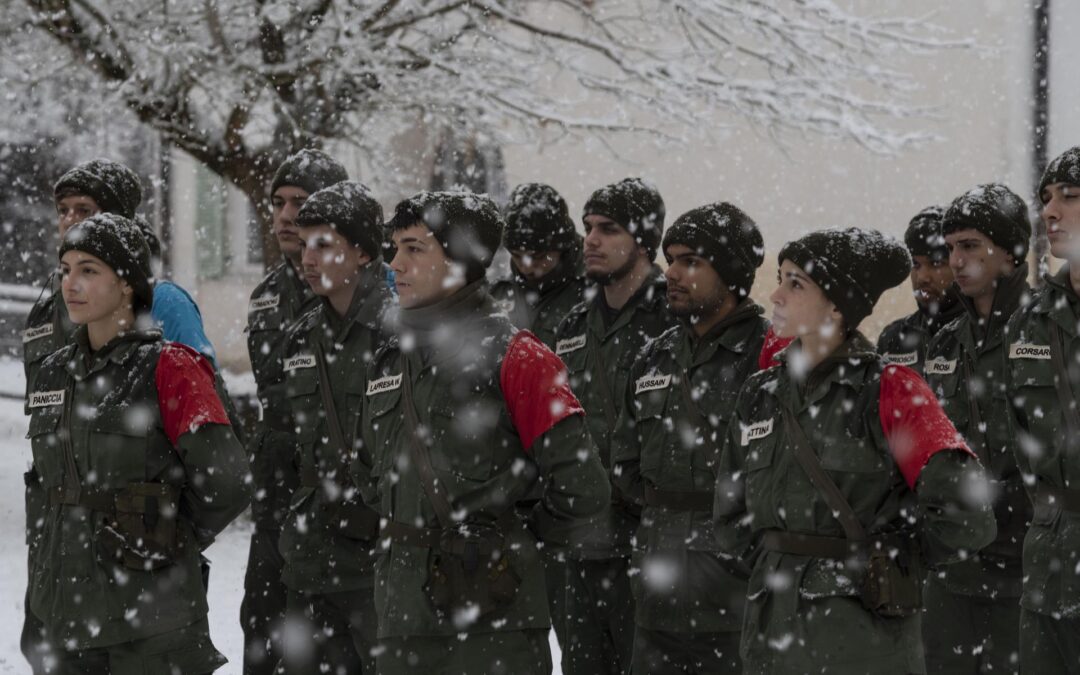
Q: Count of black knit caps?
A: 13